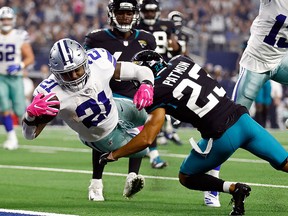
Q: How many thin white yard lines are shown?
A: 2